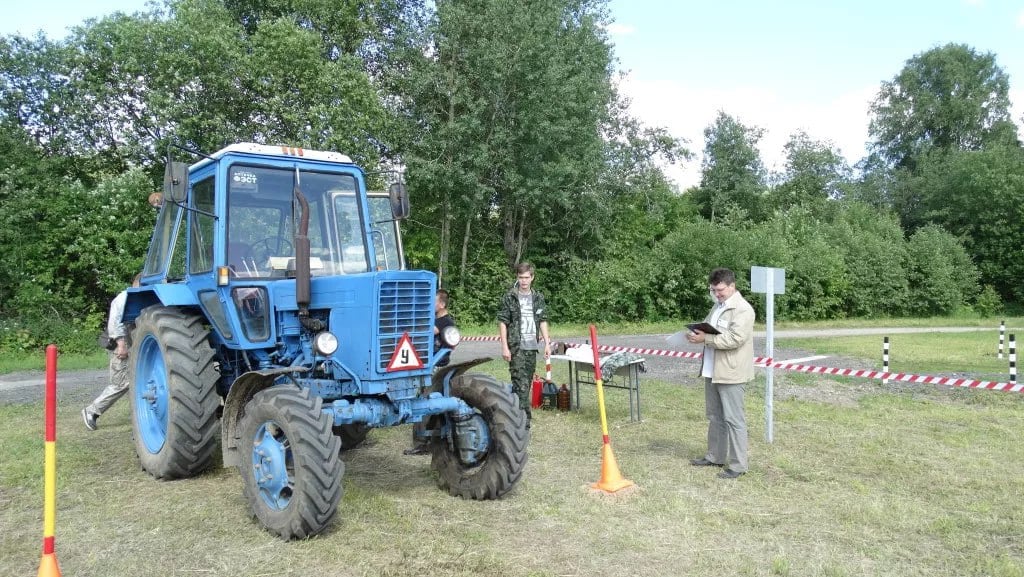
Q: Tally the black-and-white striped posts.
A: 3